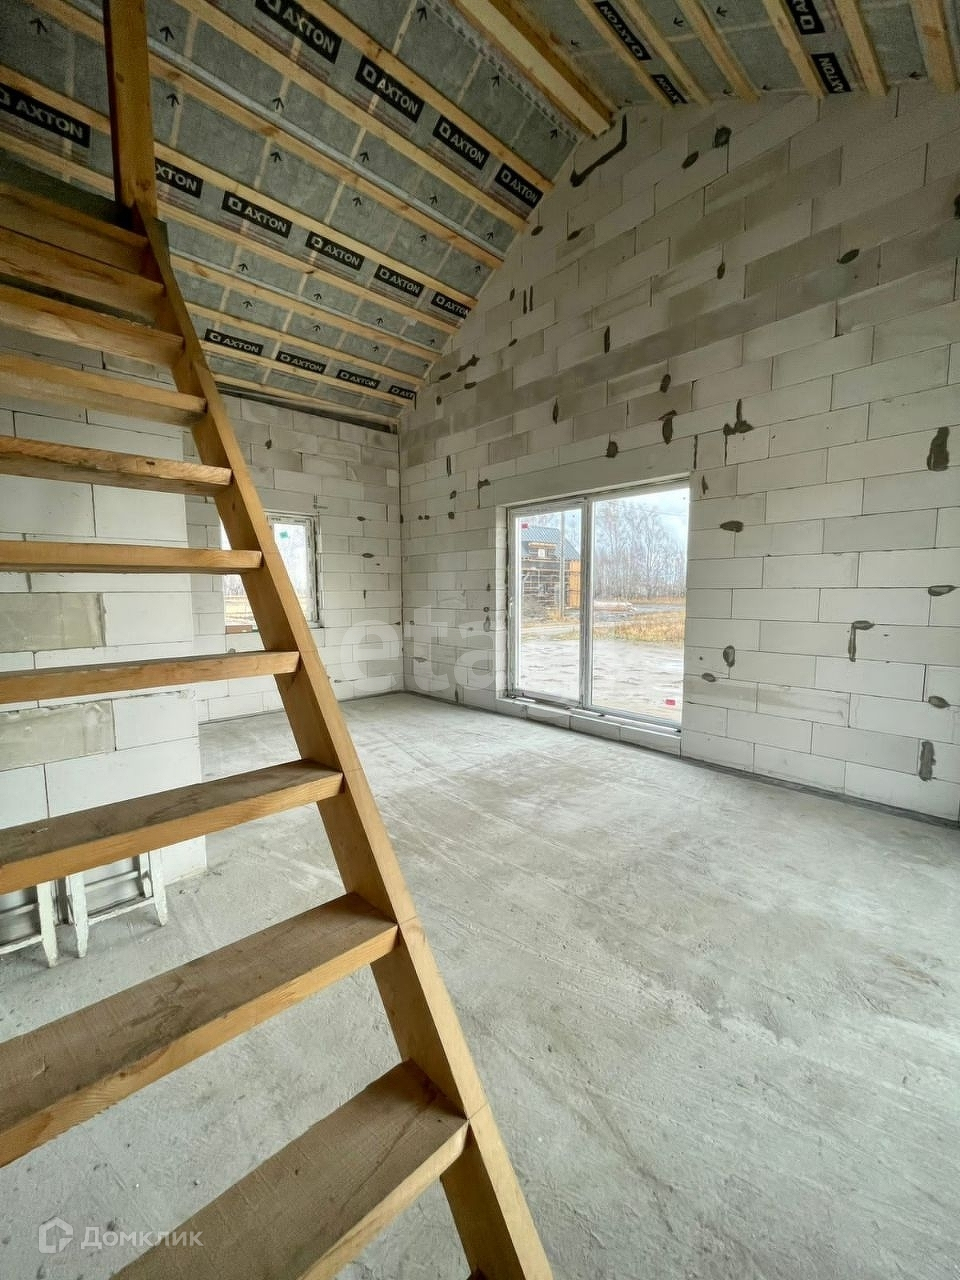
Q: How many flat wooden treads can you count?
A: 10